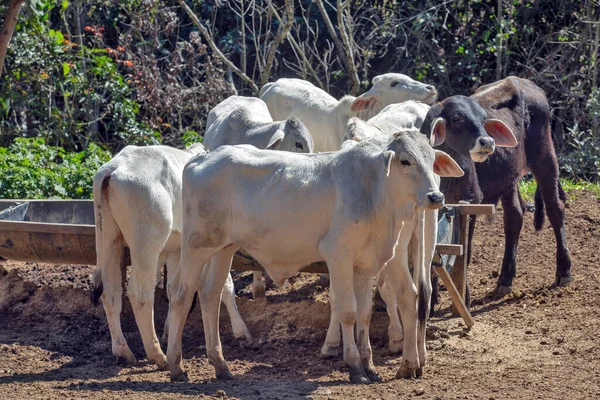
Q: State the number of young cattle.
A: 6